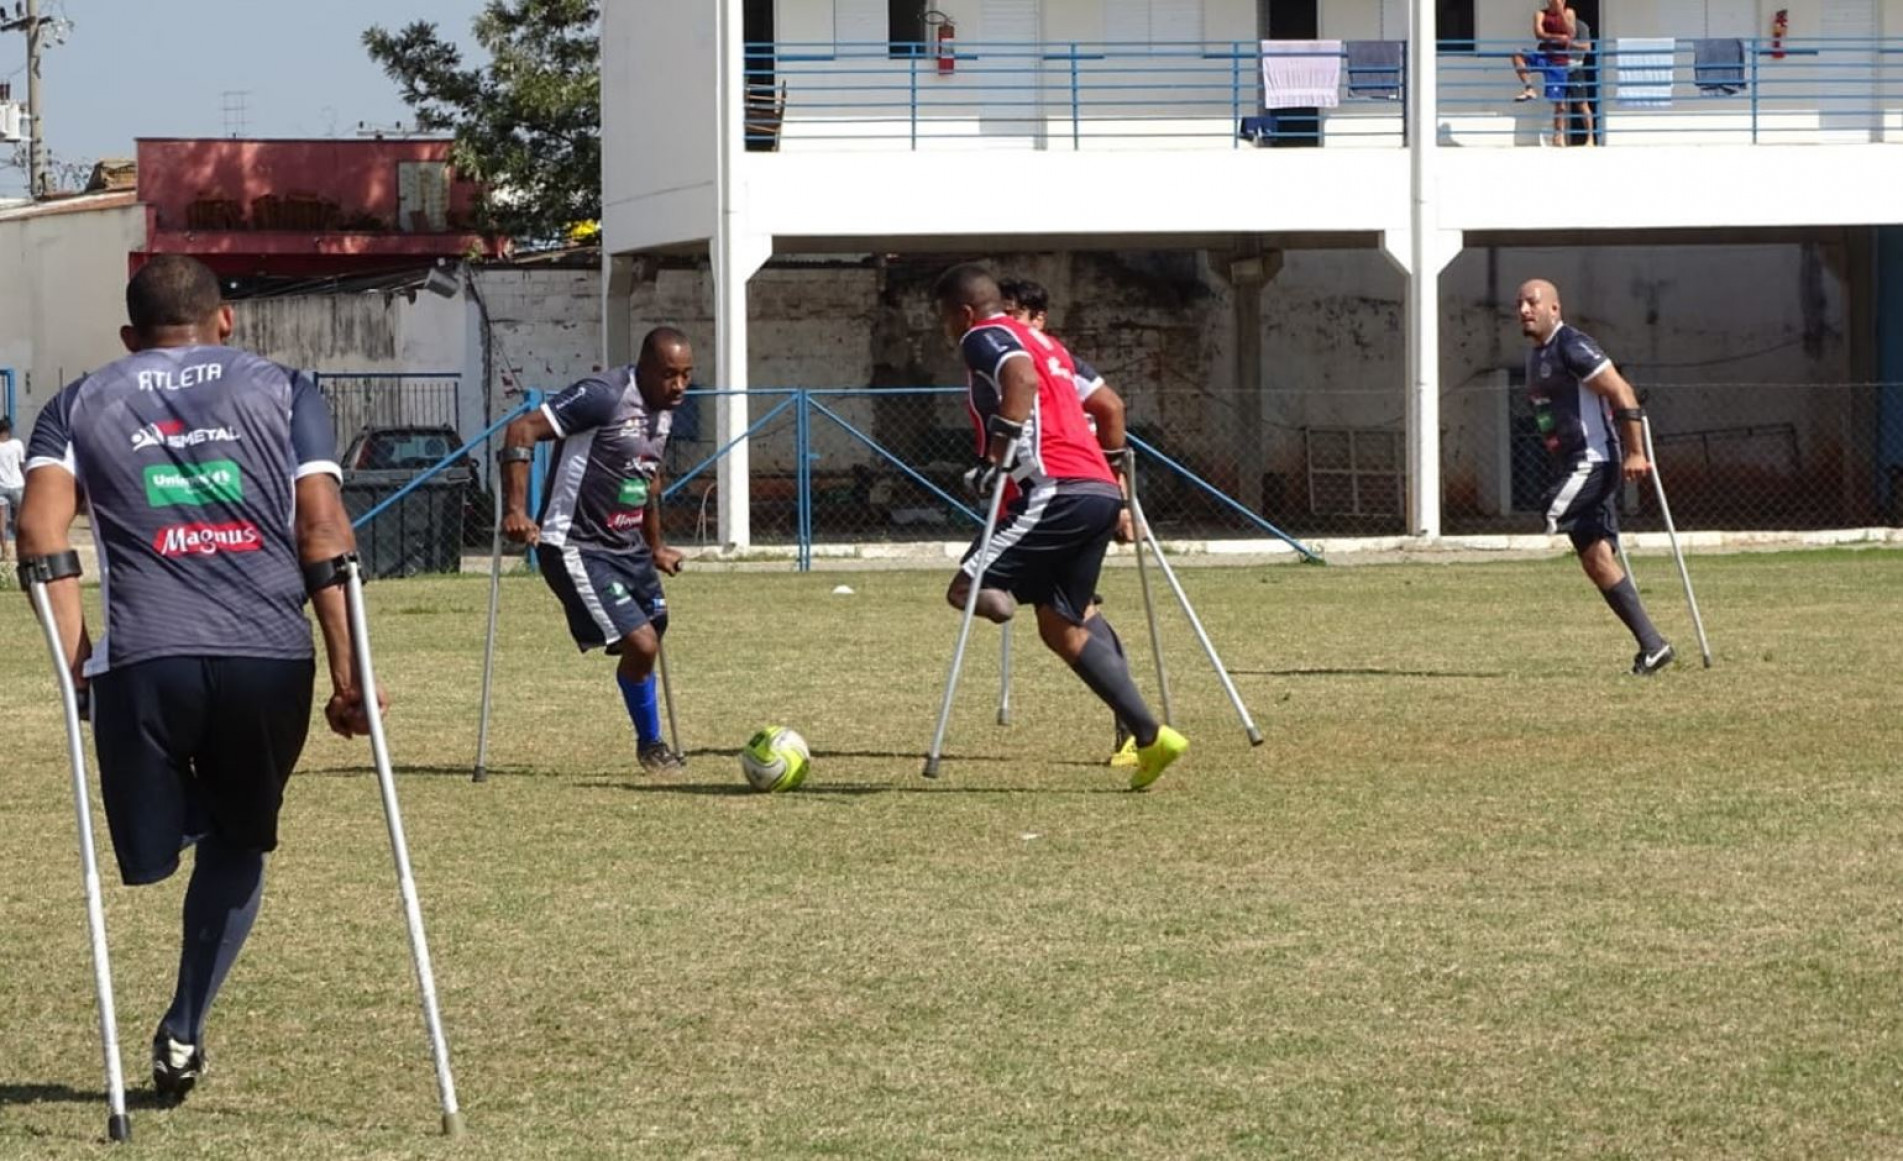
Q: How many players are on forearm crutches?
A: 5